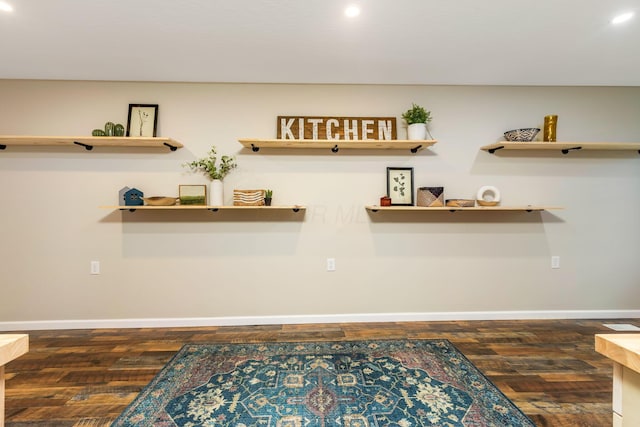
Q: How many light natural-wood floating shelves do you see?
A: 5